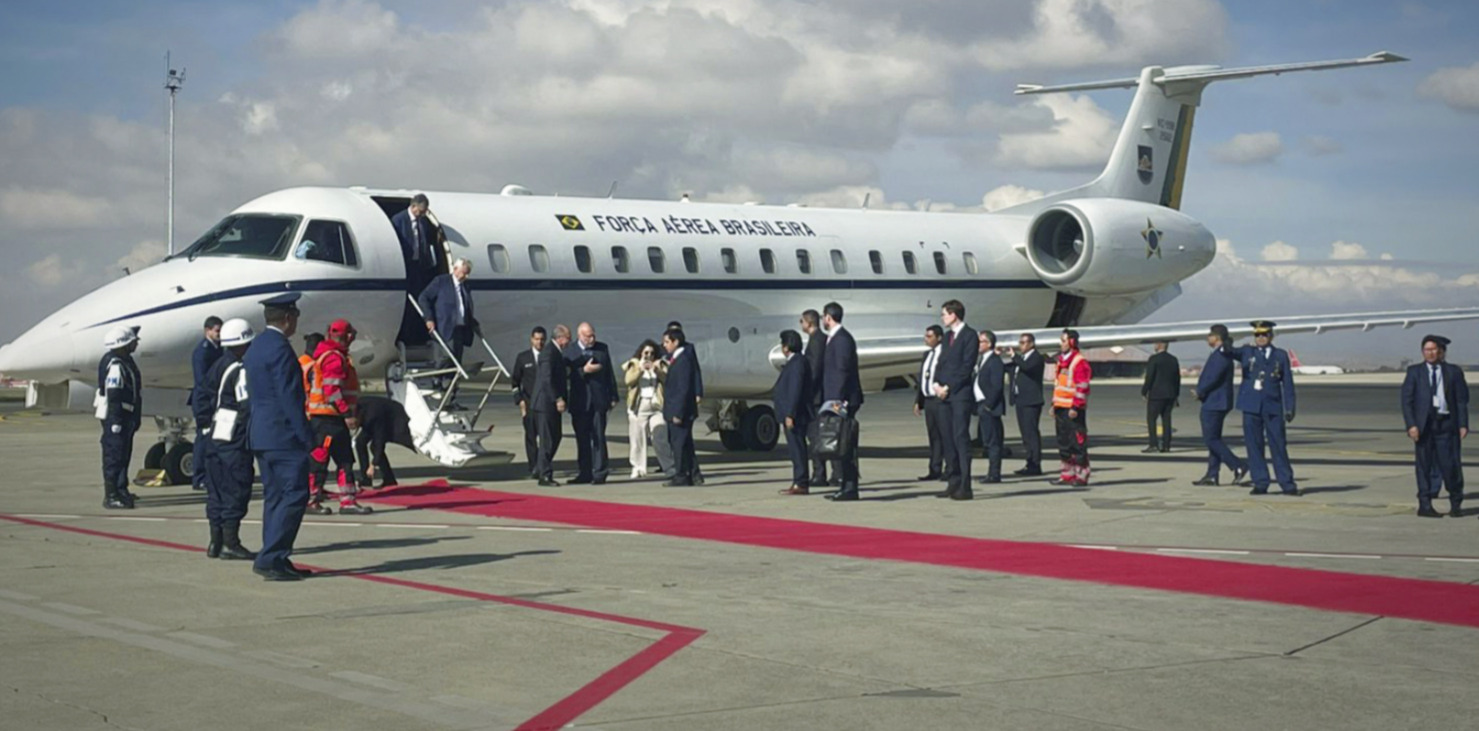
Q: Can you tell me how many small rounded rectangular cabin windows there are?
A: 14